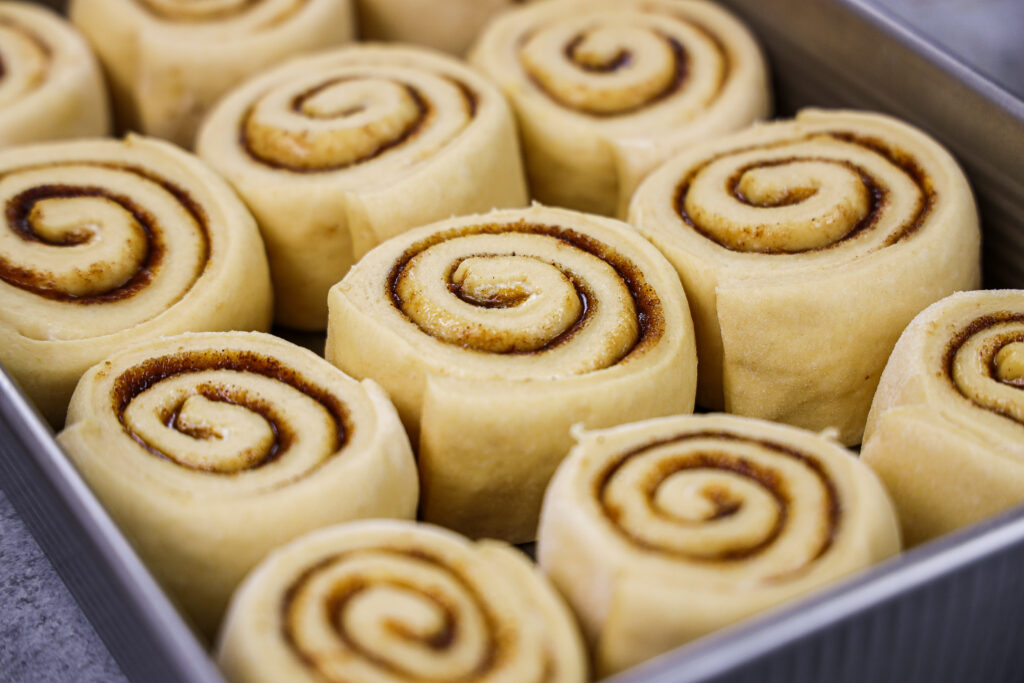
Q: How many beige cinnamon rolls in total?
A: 12